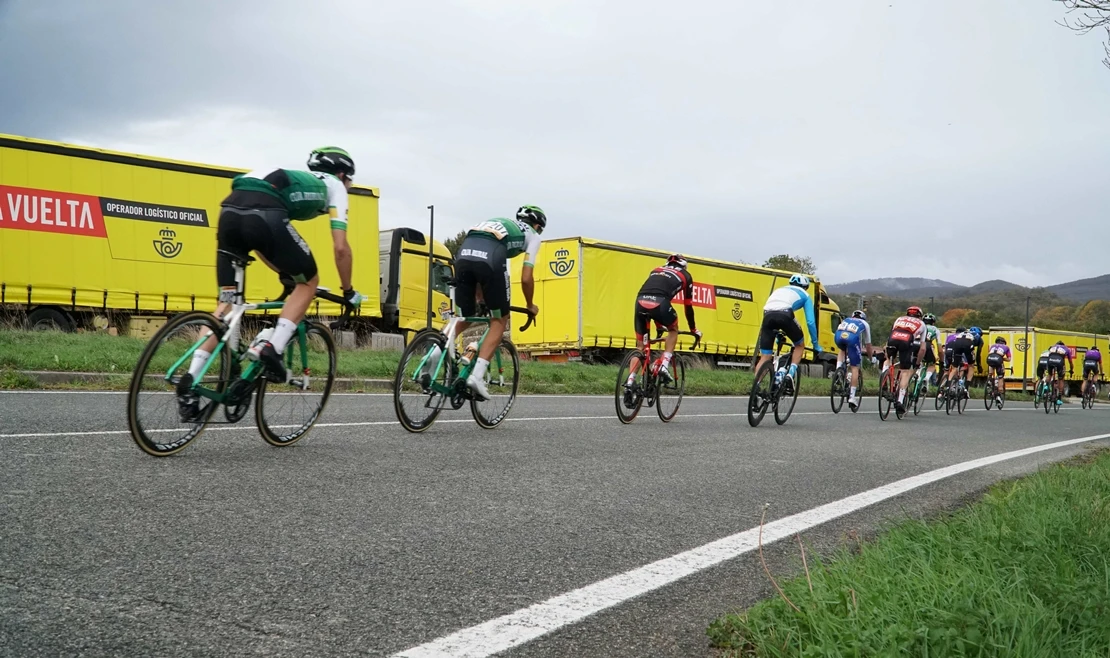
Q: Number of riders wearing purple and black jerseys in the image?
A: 4